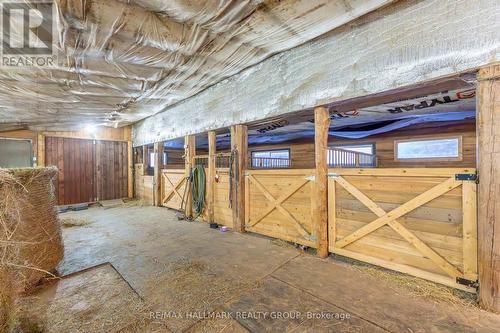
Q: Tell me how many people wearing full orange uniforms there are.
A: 0